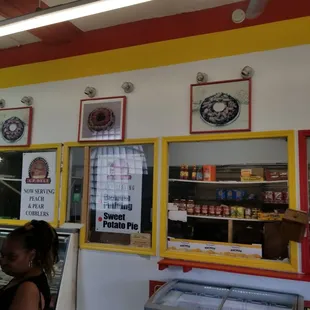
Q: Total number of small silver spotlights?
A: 6